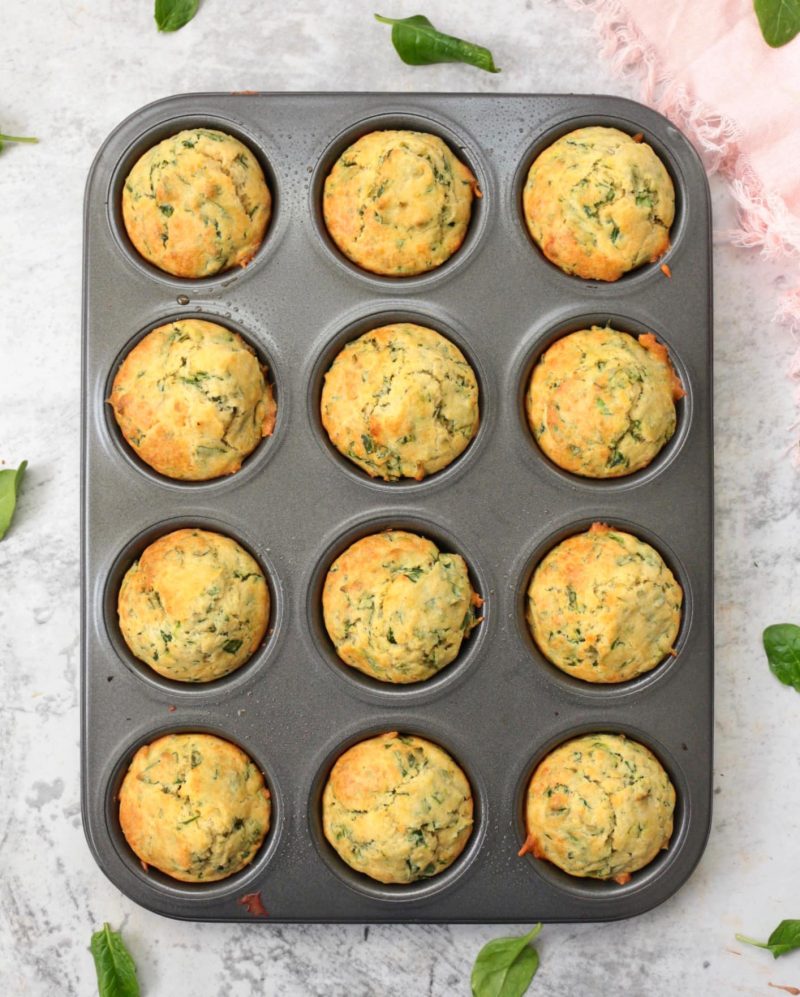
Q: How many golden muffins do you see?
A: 12